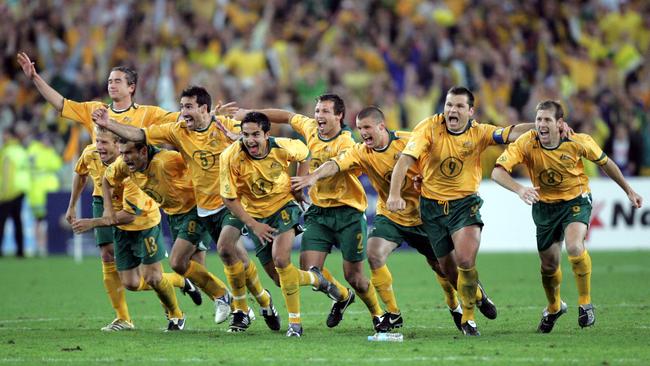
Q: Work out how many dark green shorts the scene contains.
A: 9